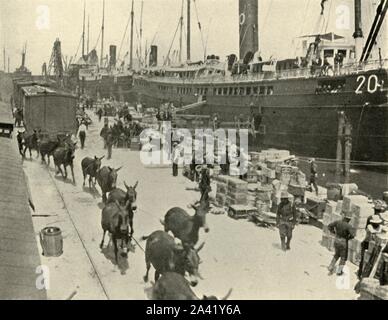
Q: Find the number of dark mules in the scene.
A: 11